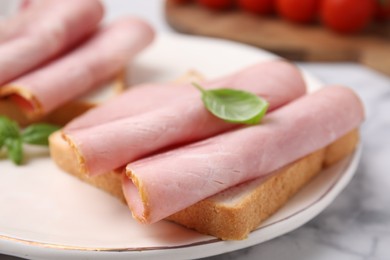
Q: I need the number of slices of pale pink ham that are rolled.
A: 4